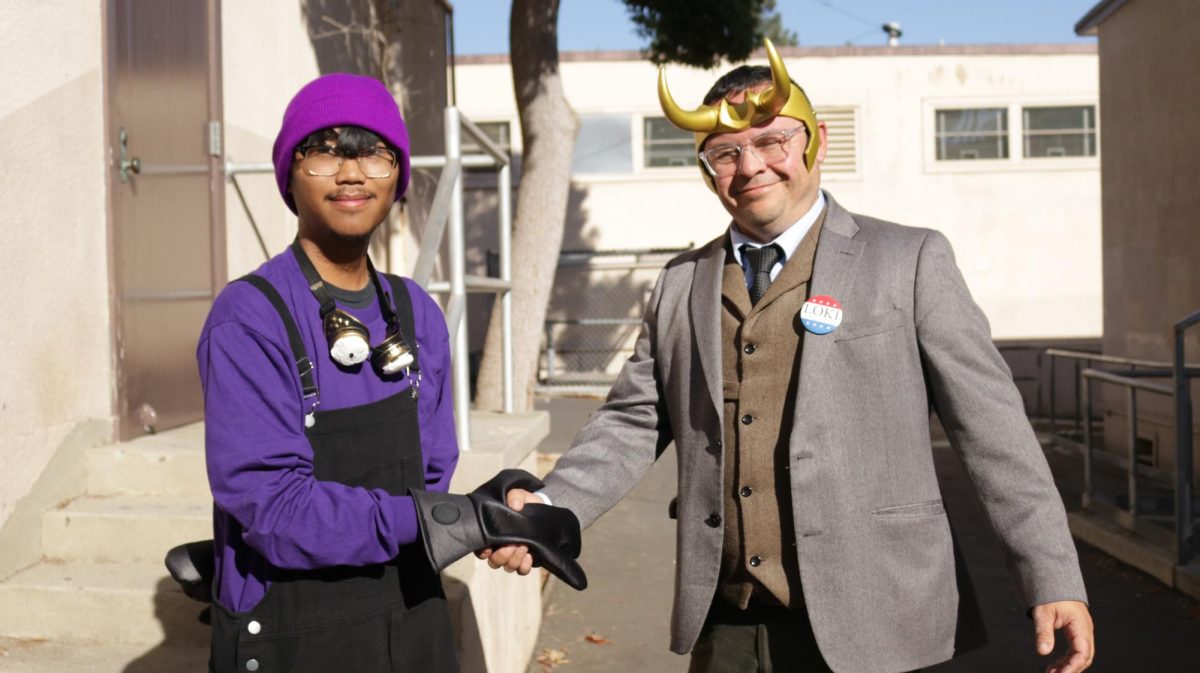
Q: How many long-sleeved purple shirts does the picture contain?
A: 1